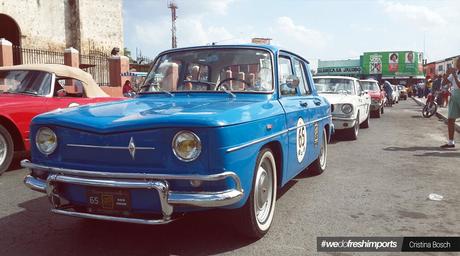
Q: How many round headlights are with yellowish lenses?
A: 2